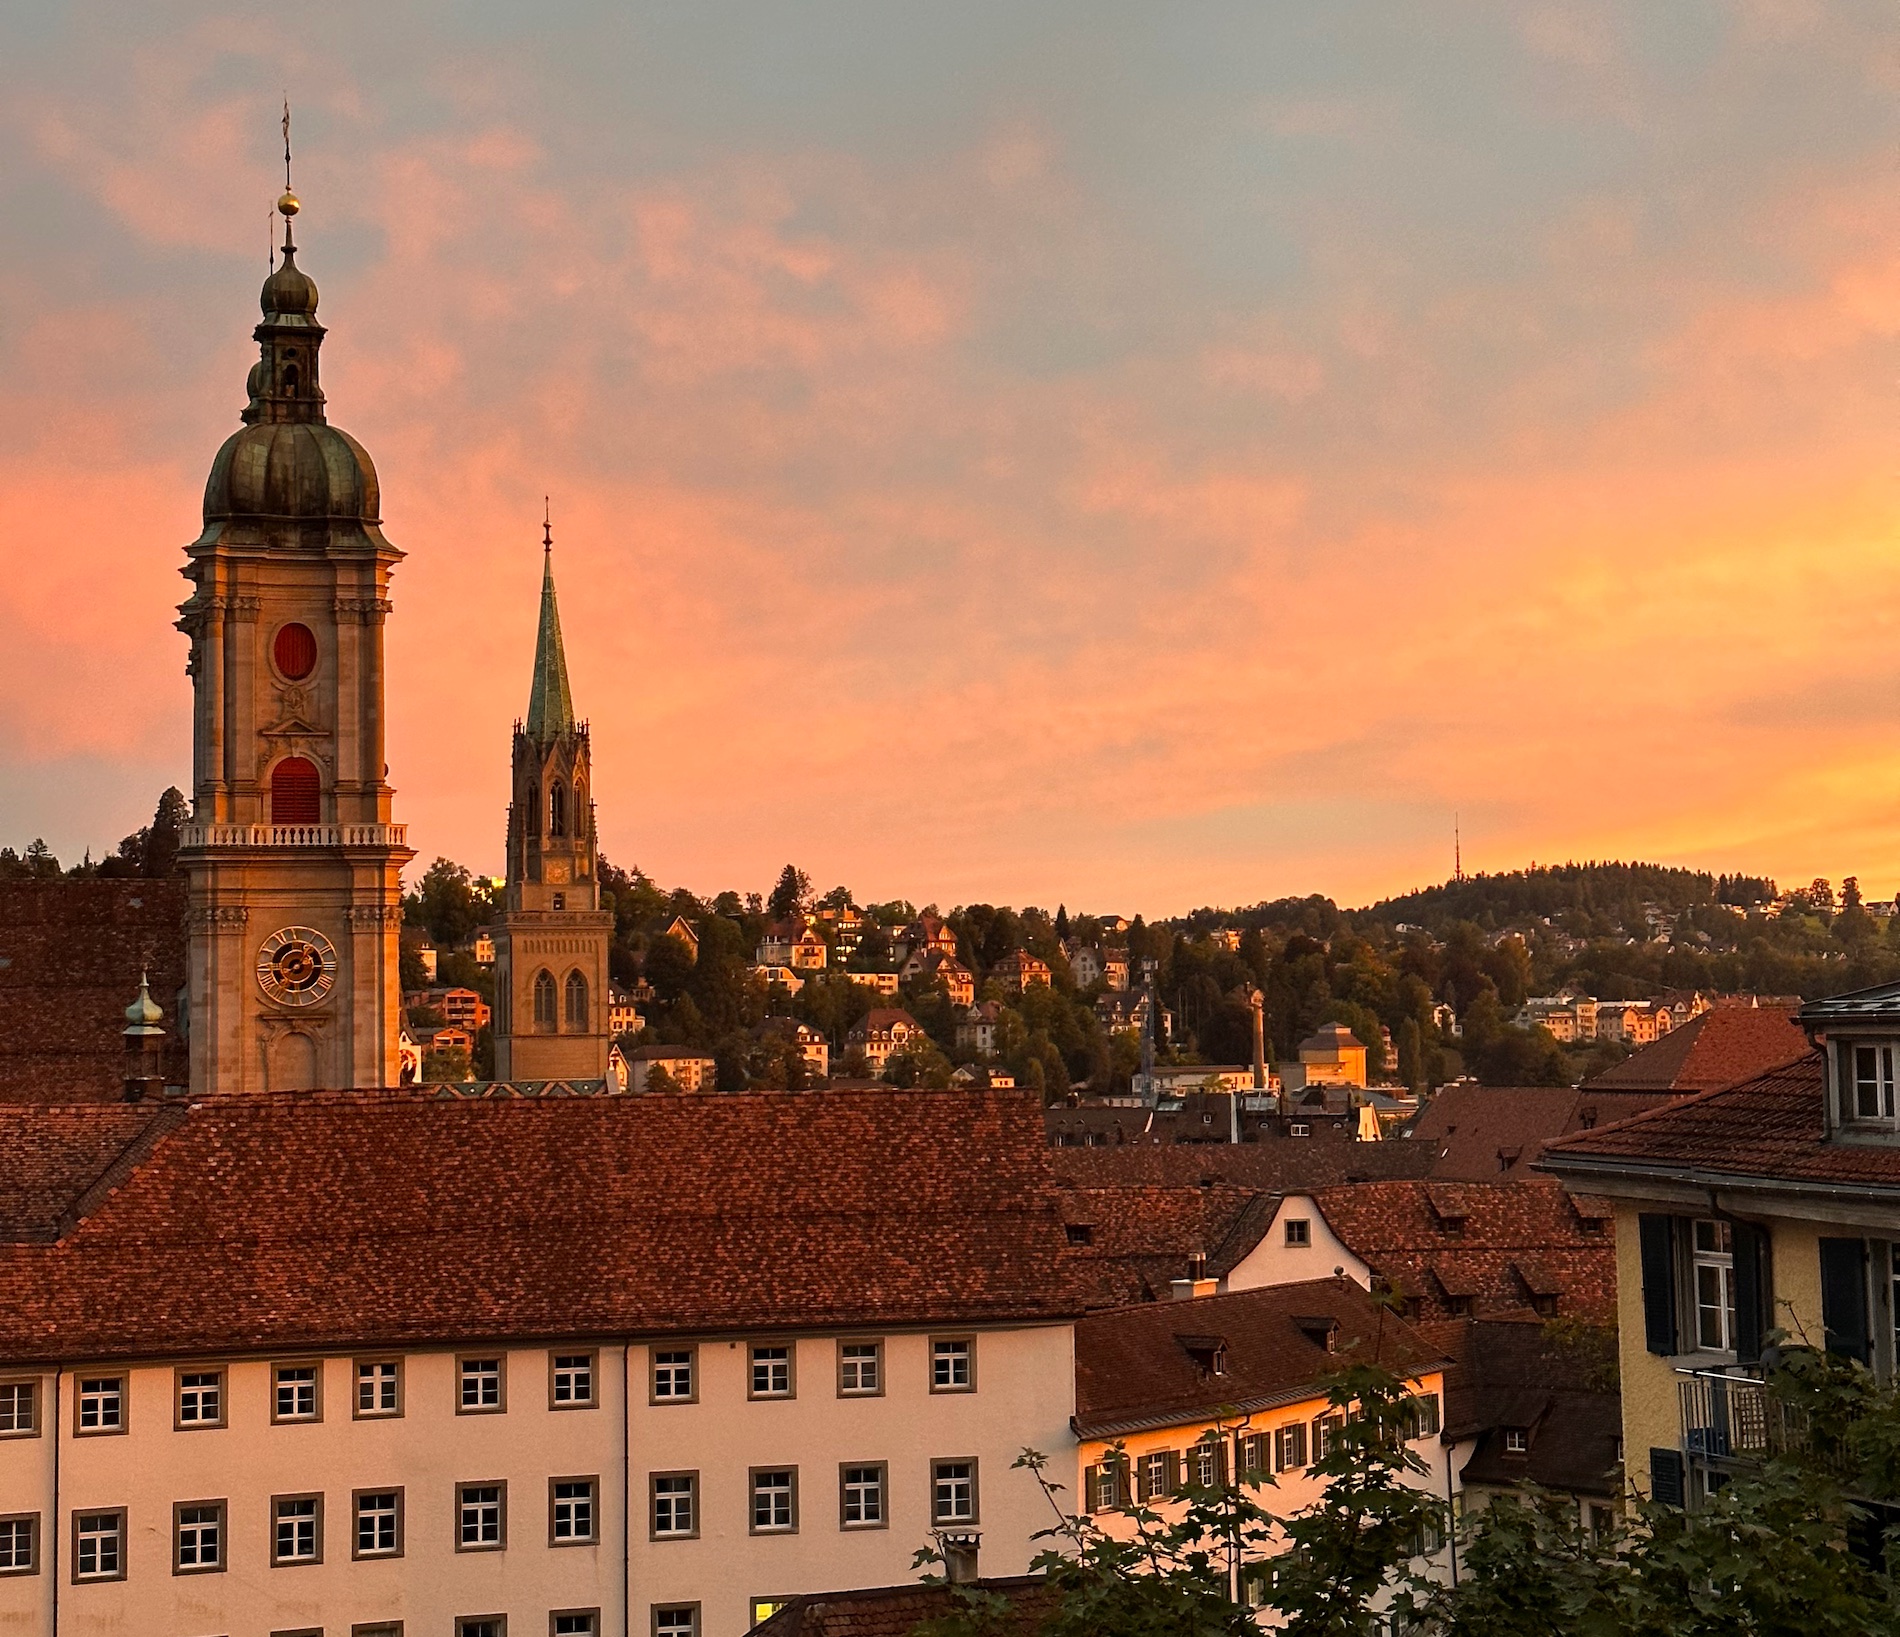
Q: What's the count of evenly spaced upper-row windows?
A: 11